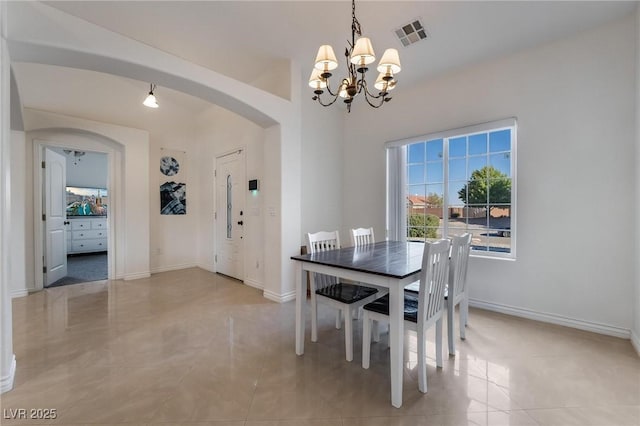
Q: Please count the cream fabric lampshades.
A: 6